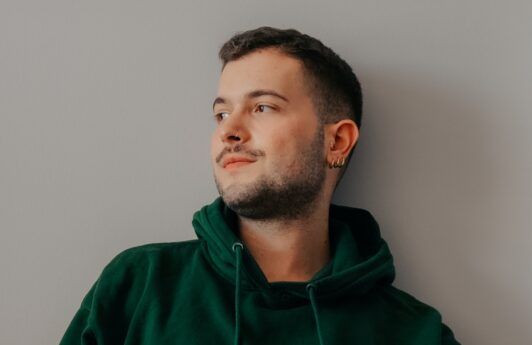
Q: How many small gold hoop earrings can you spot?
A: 3